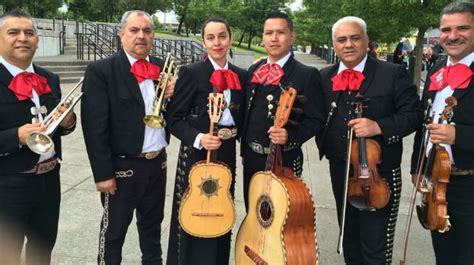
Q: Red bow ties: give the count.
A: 6